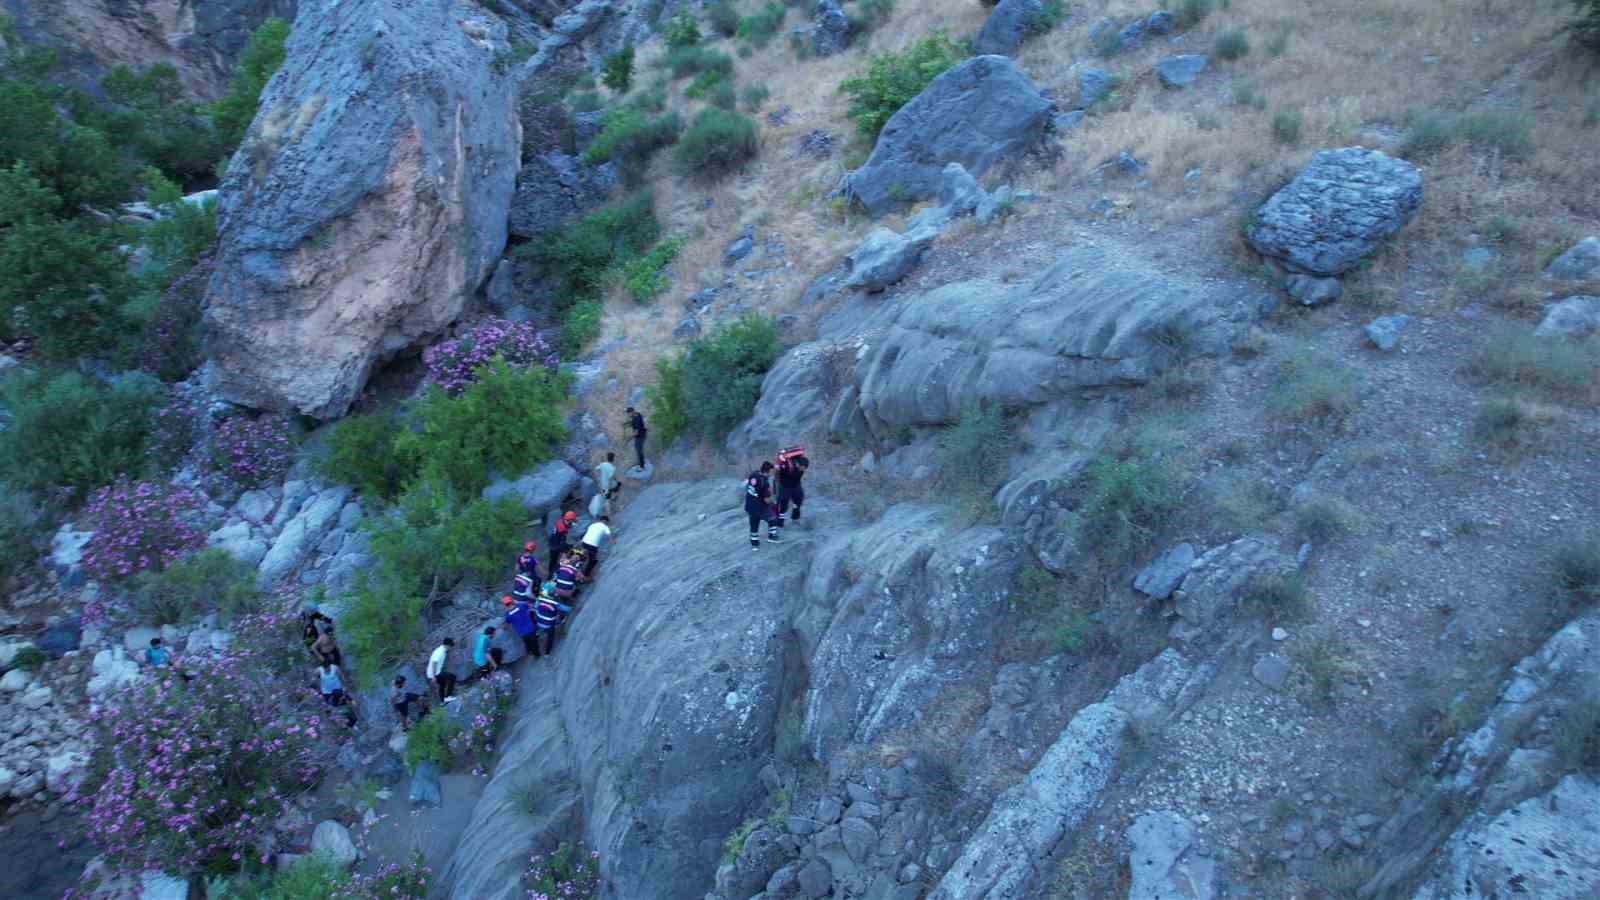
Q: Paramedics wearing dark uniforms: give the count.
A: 2